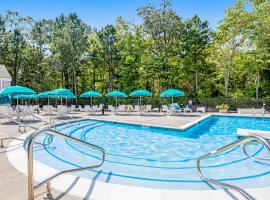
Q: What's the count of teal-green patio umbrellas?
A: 8